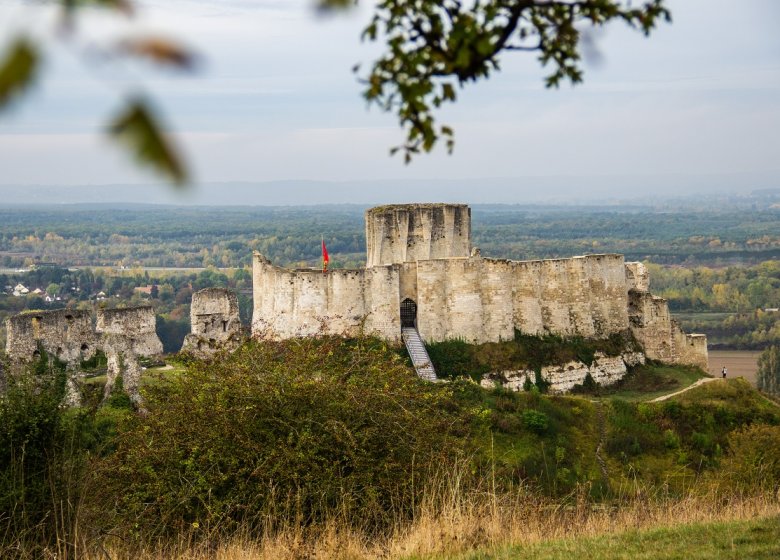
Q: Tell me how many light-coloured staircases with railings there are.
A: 1